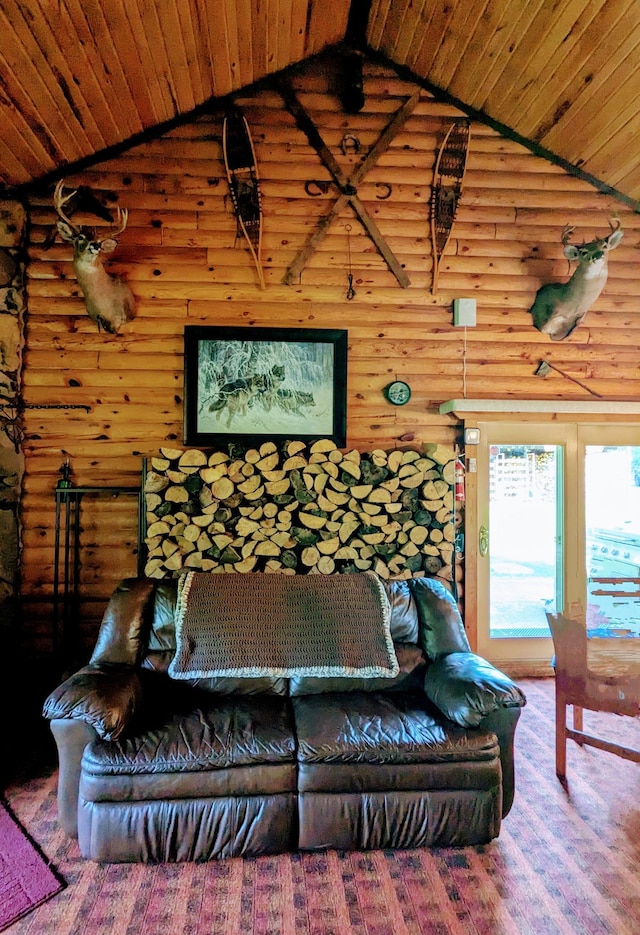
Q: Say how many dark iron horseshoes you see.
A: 3